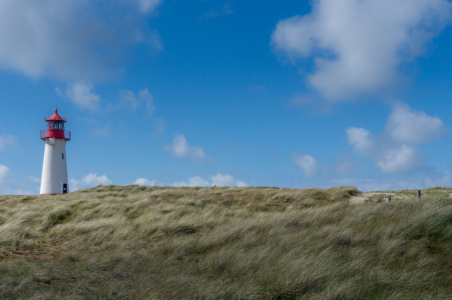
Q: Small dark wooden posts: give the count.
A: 2